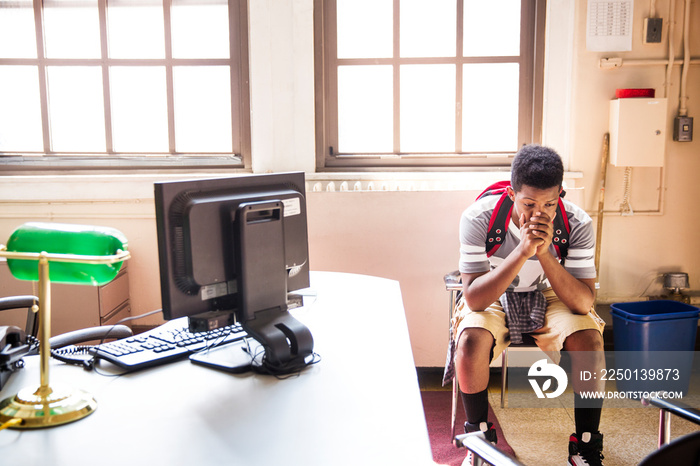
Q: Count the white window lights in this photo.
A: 14